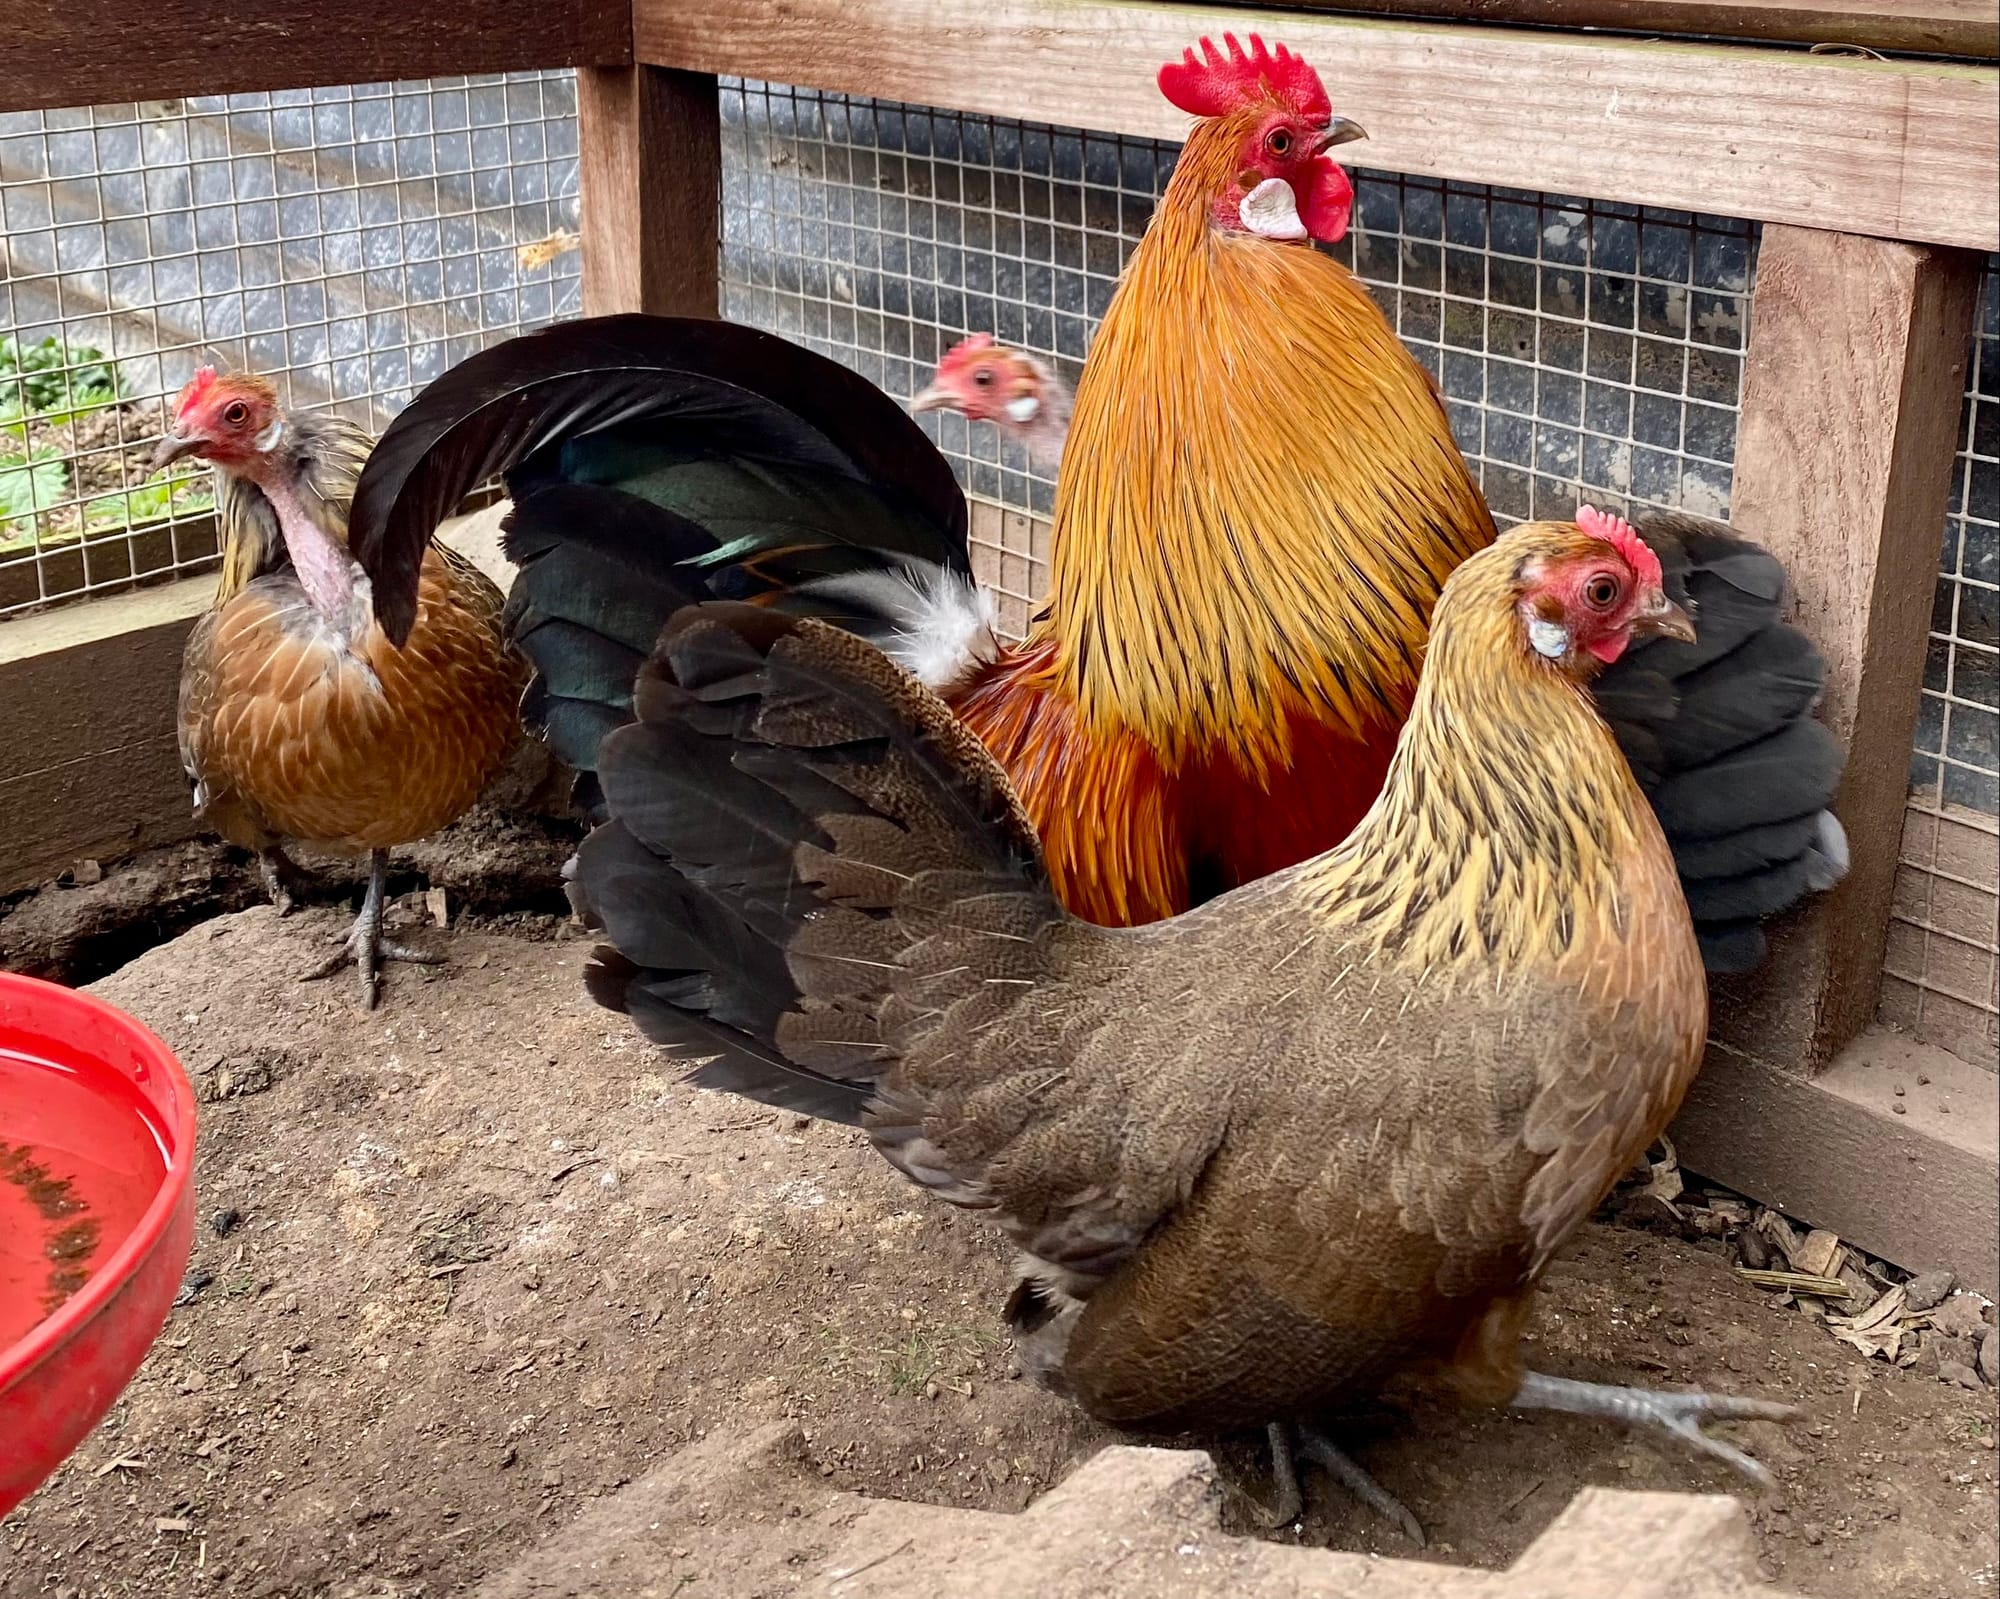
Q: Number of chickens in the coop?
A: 4